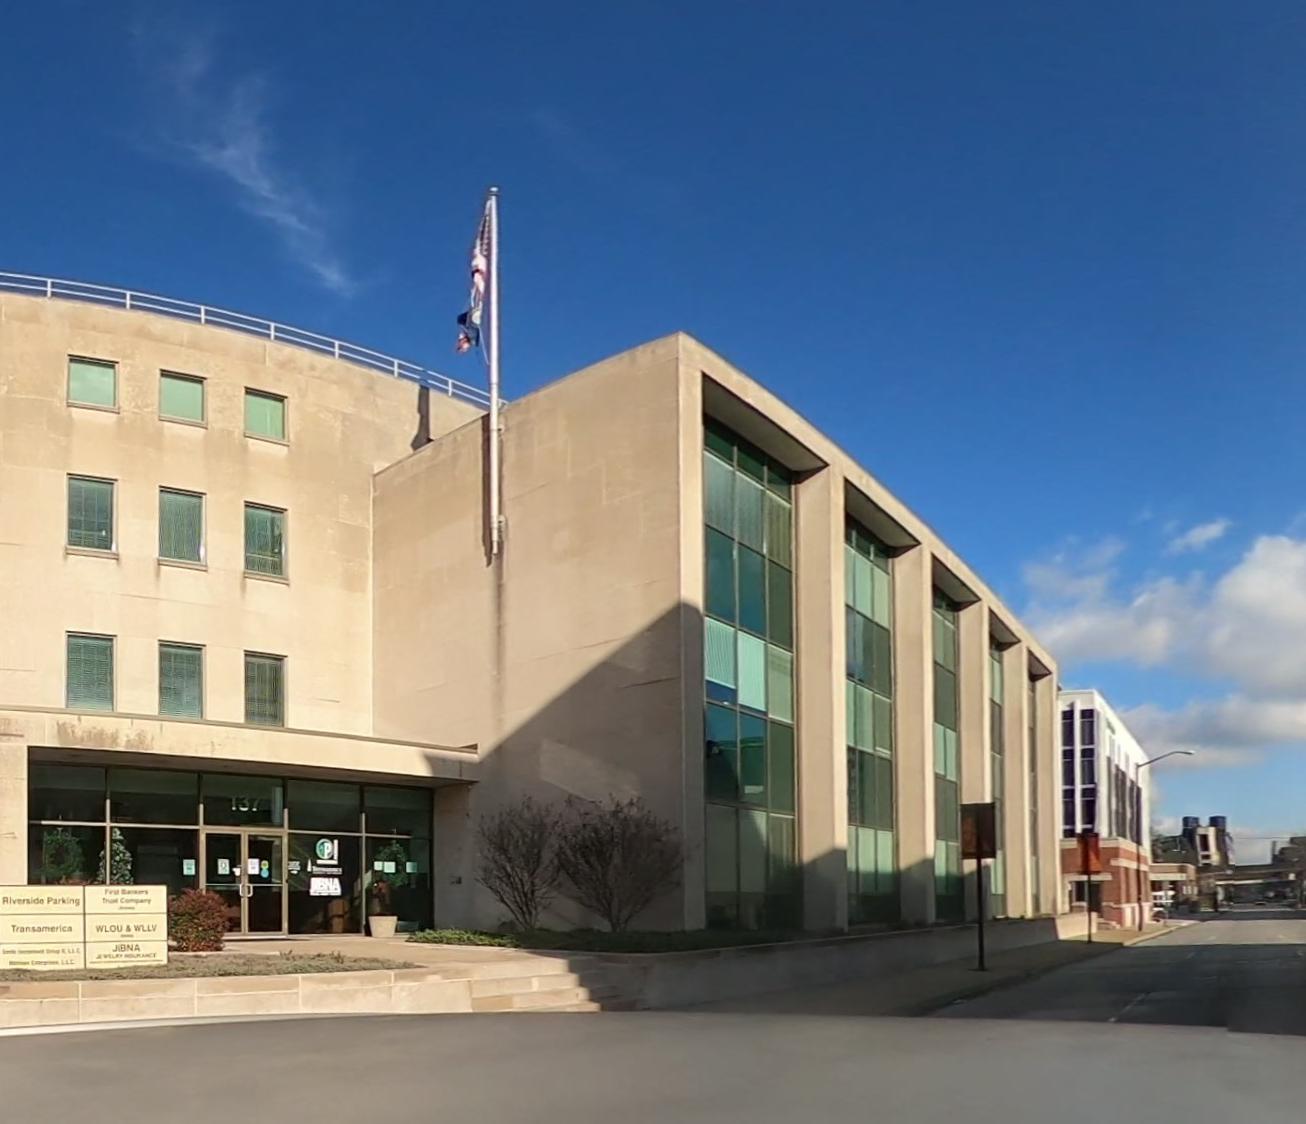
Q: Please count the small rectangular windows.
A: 9